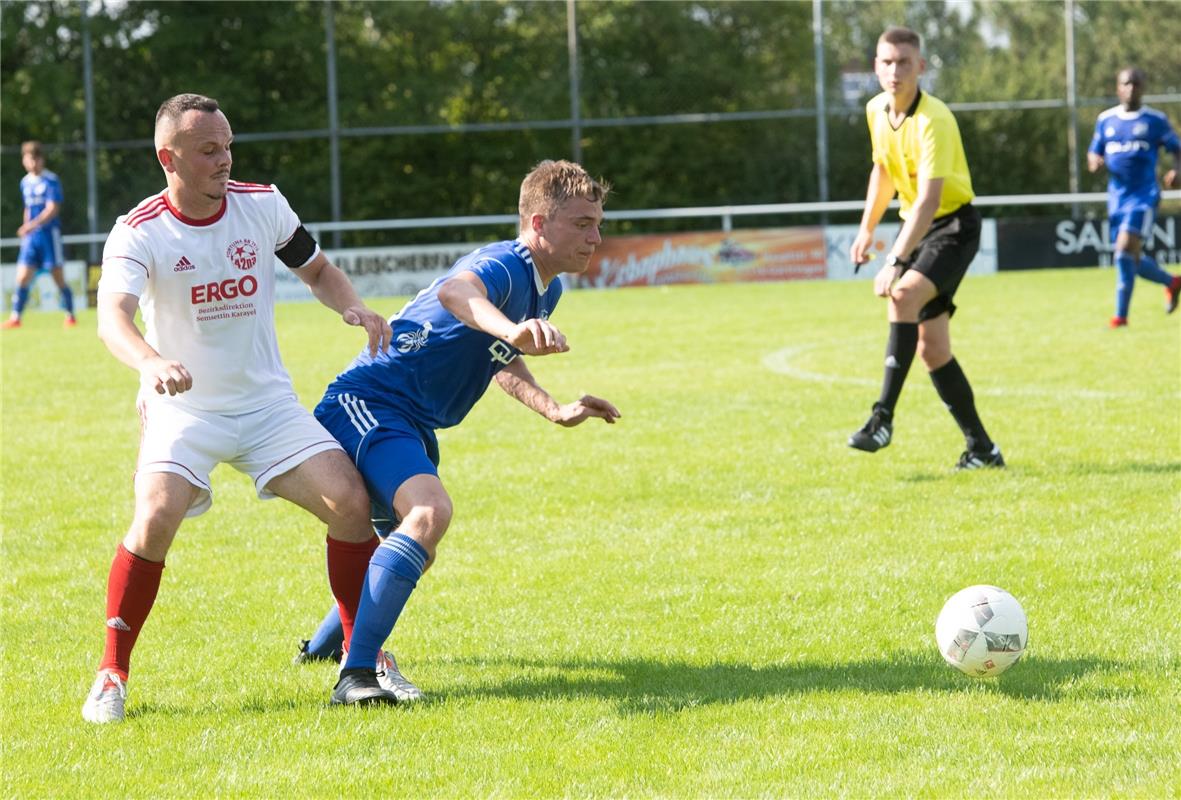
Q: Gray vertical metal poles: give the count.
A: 5